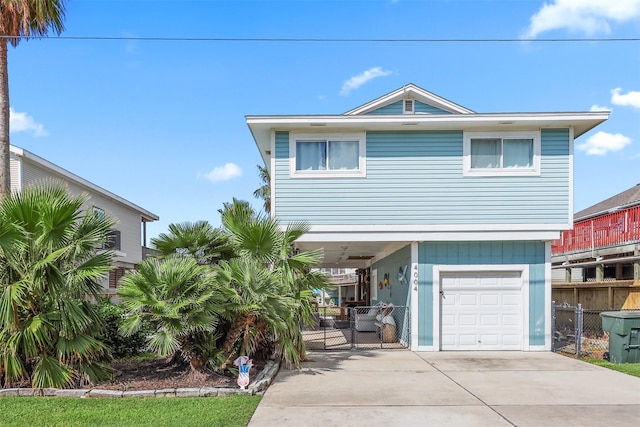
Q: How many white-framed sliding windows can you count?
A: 2